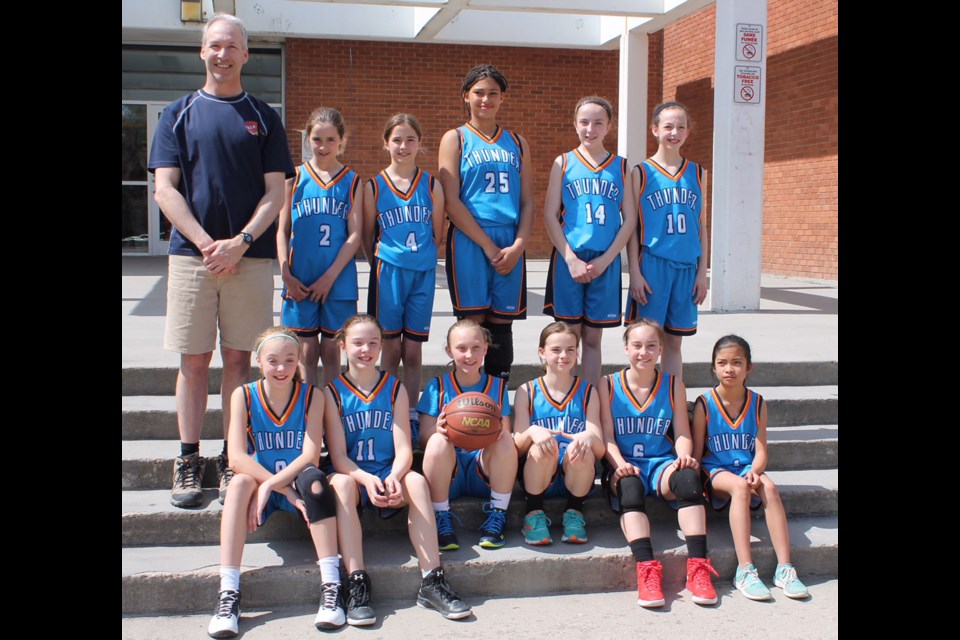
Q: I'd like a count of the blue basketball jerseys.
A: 11